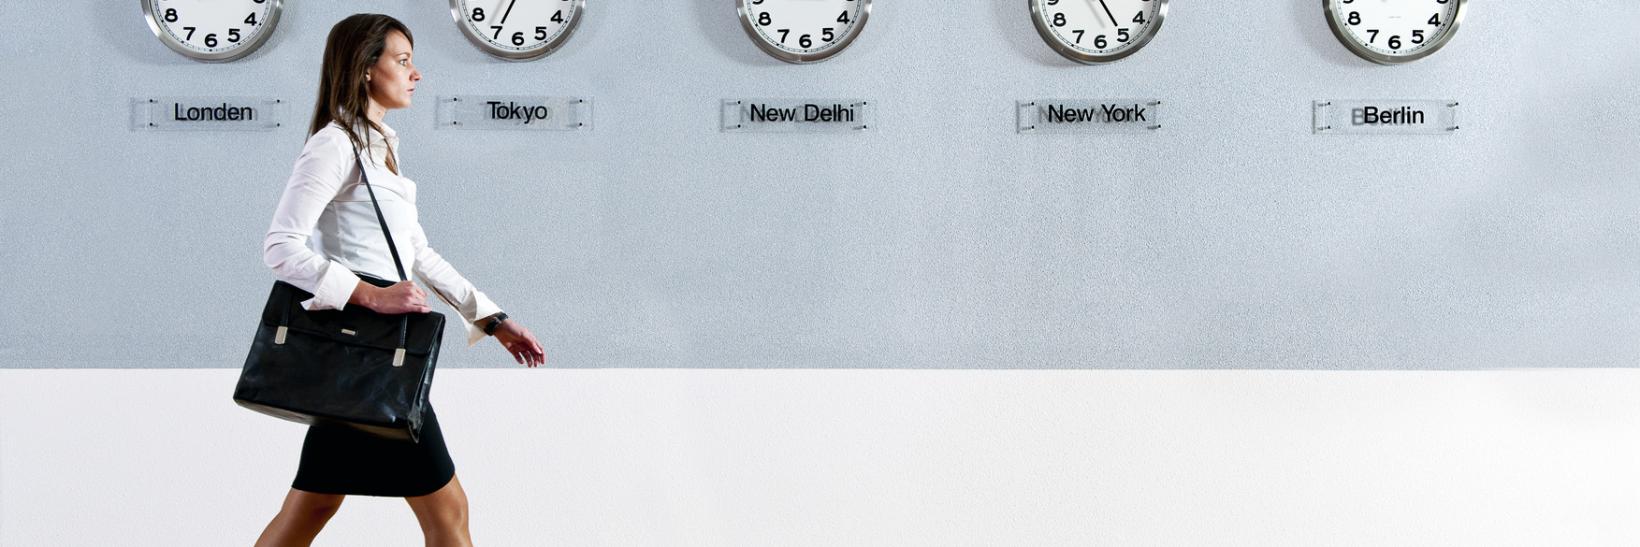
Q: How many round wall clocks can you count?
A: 5